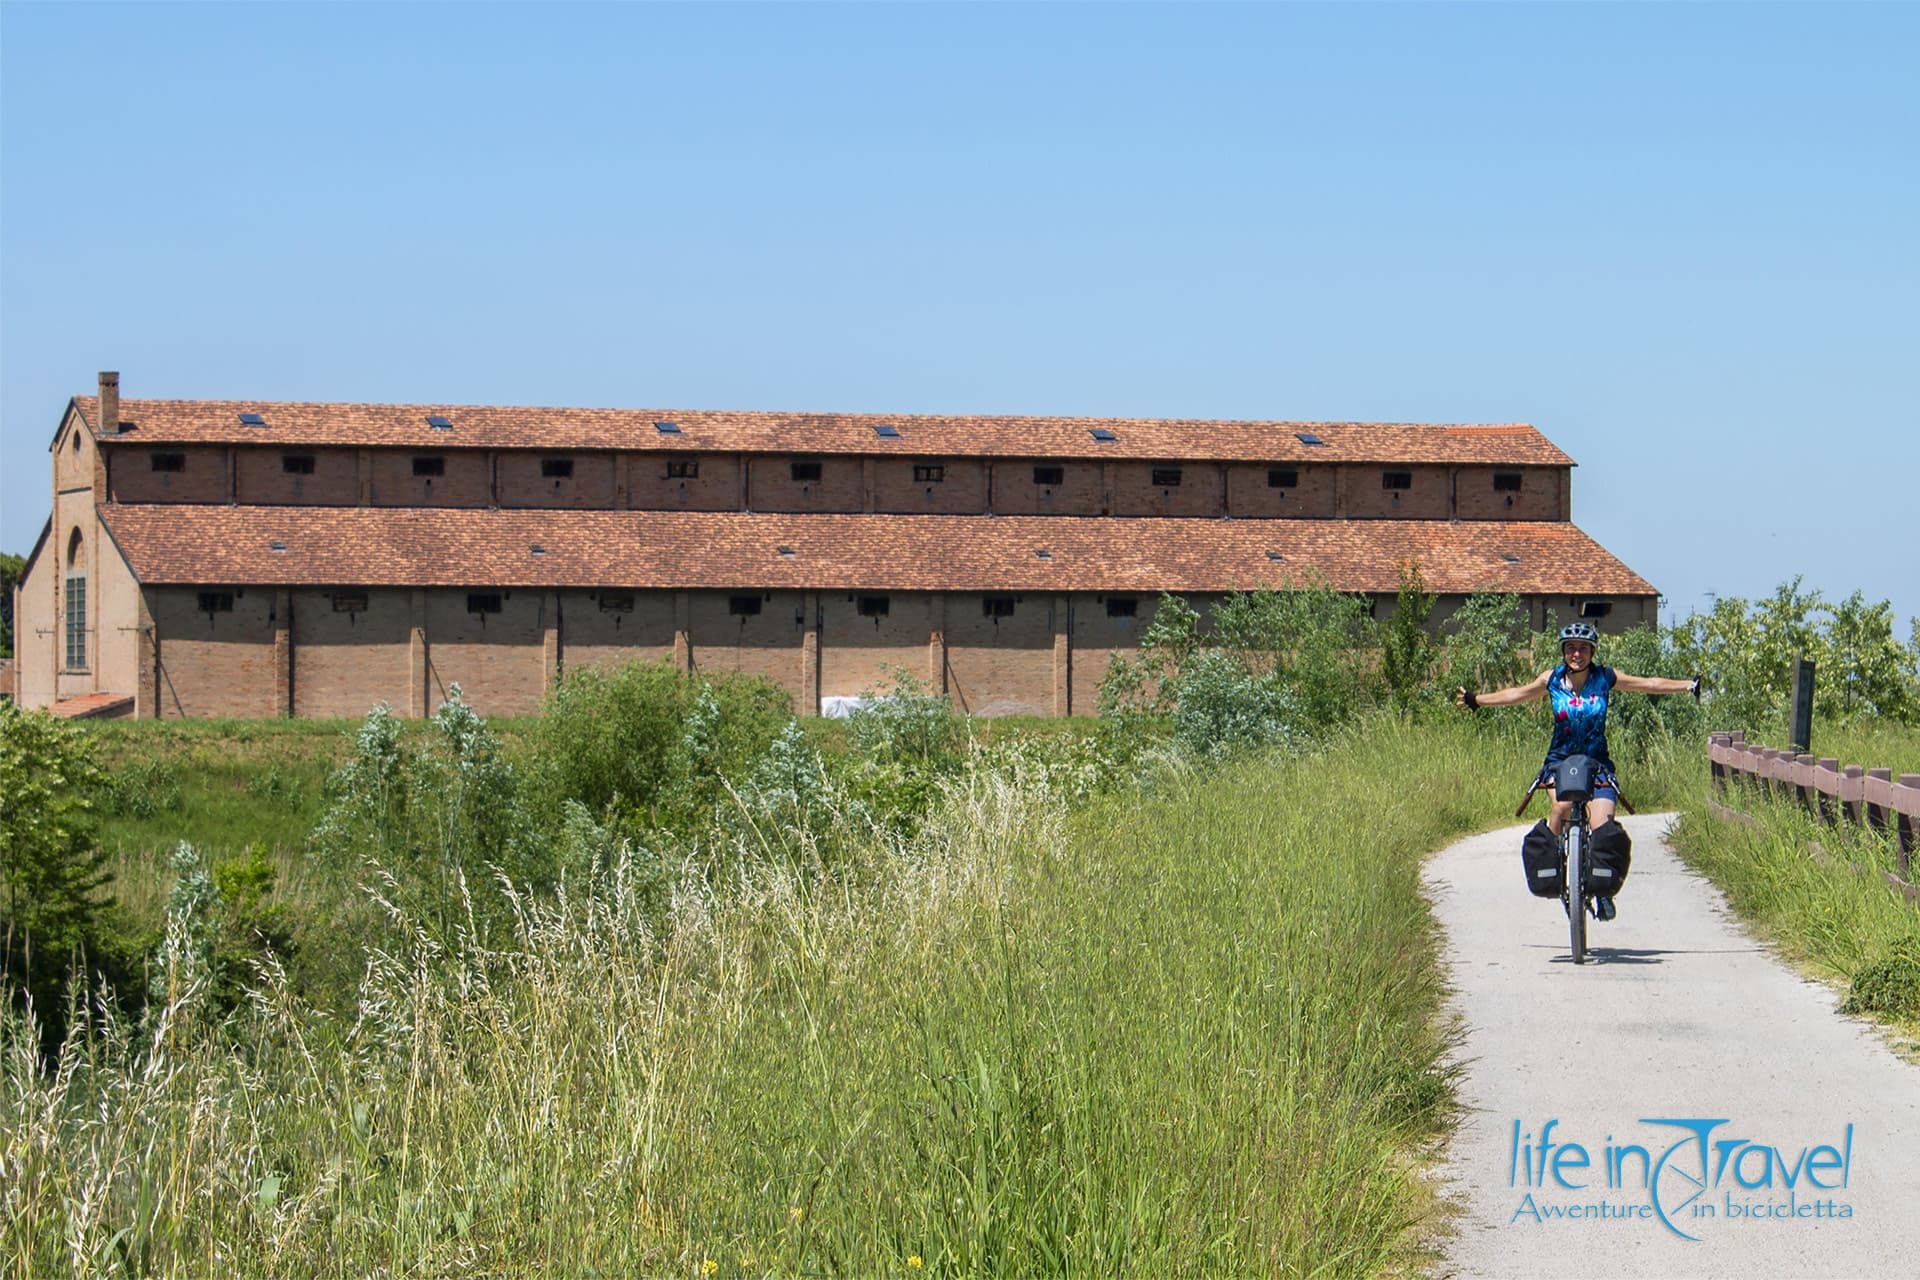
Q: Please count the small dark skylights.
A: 12